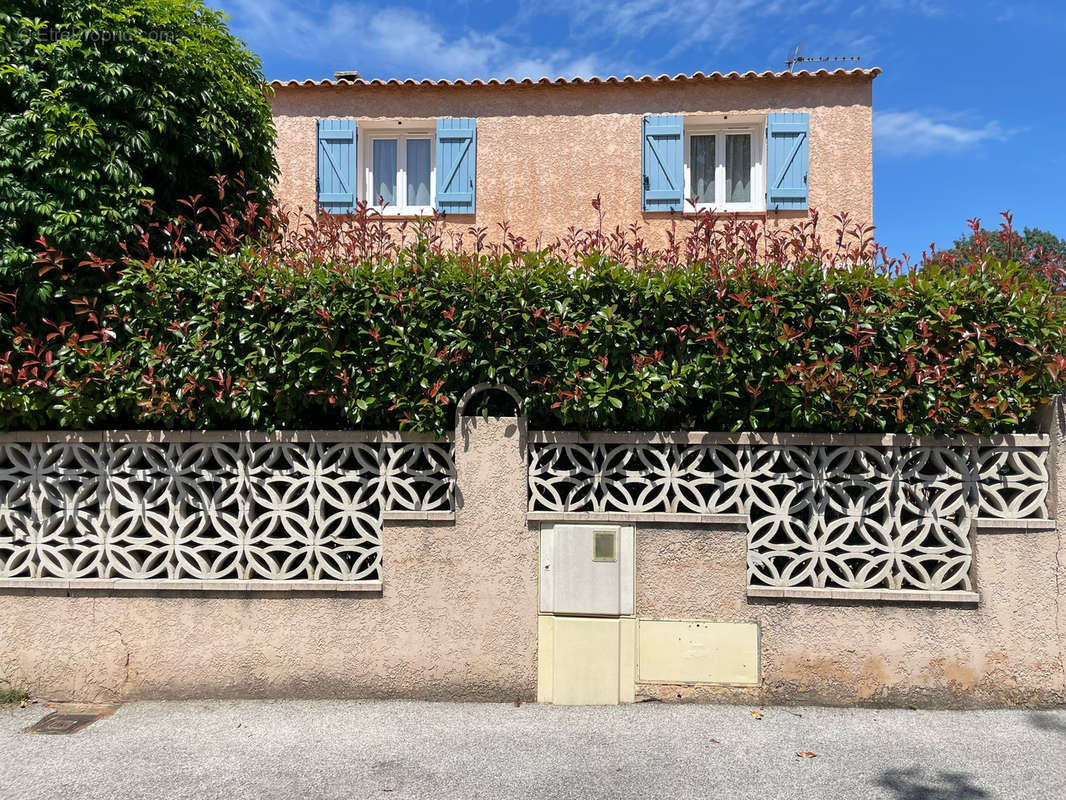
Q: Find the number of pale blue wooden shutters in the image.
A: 4